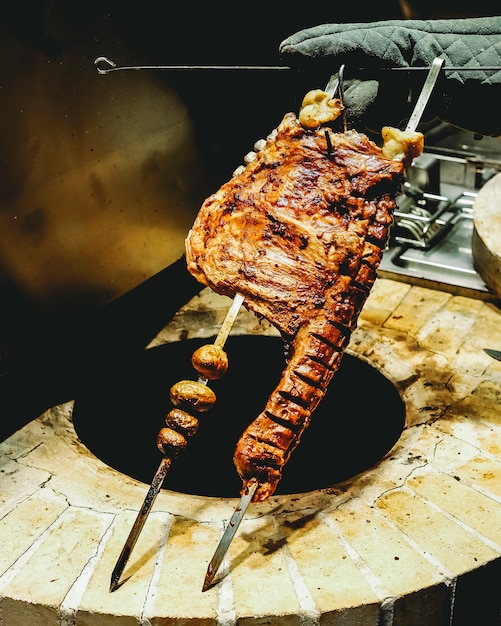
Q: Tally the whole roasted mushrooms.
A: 4